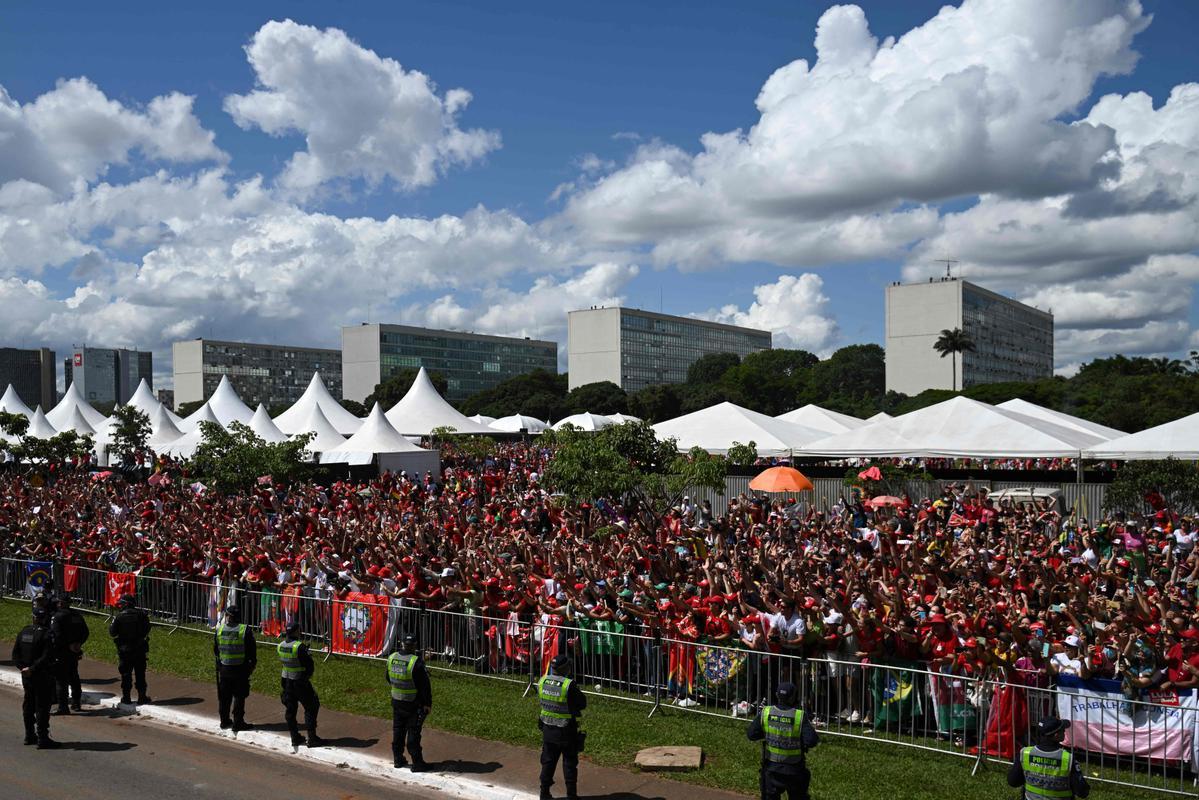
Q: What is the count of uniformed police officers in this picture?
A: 10